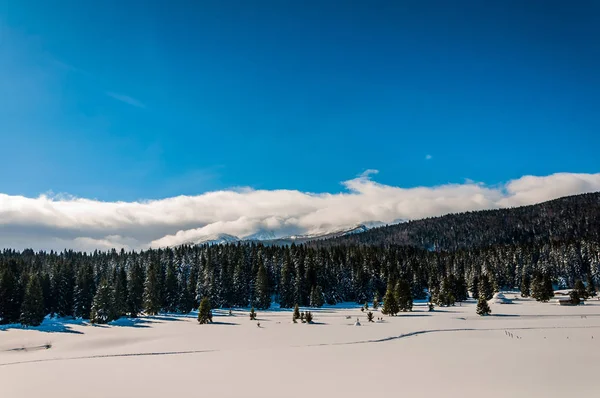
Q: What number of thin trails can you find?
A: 1